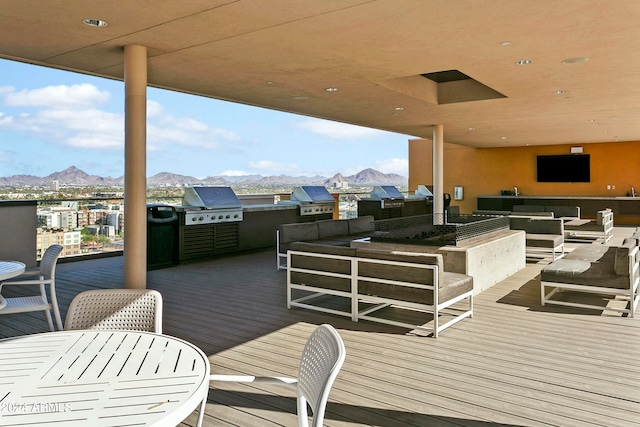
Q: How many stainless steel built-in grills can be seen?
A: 4